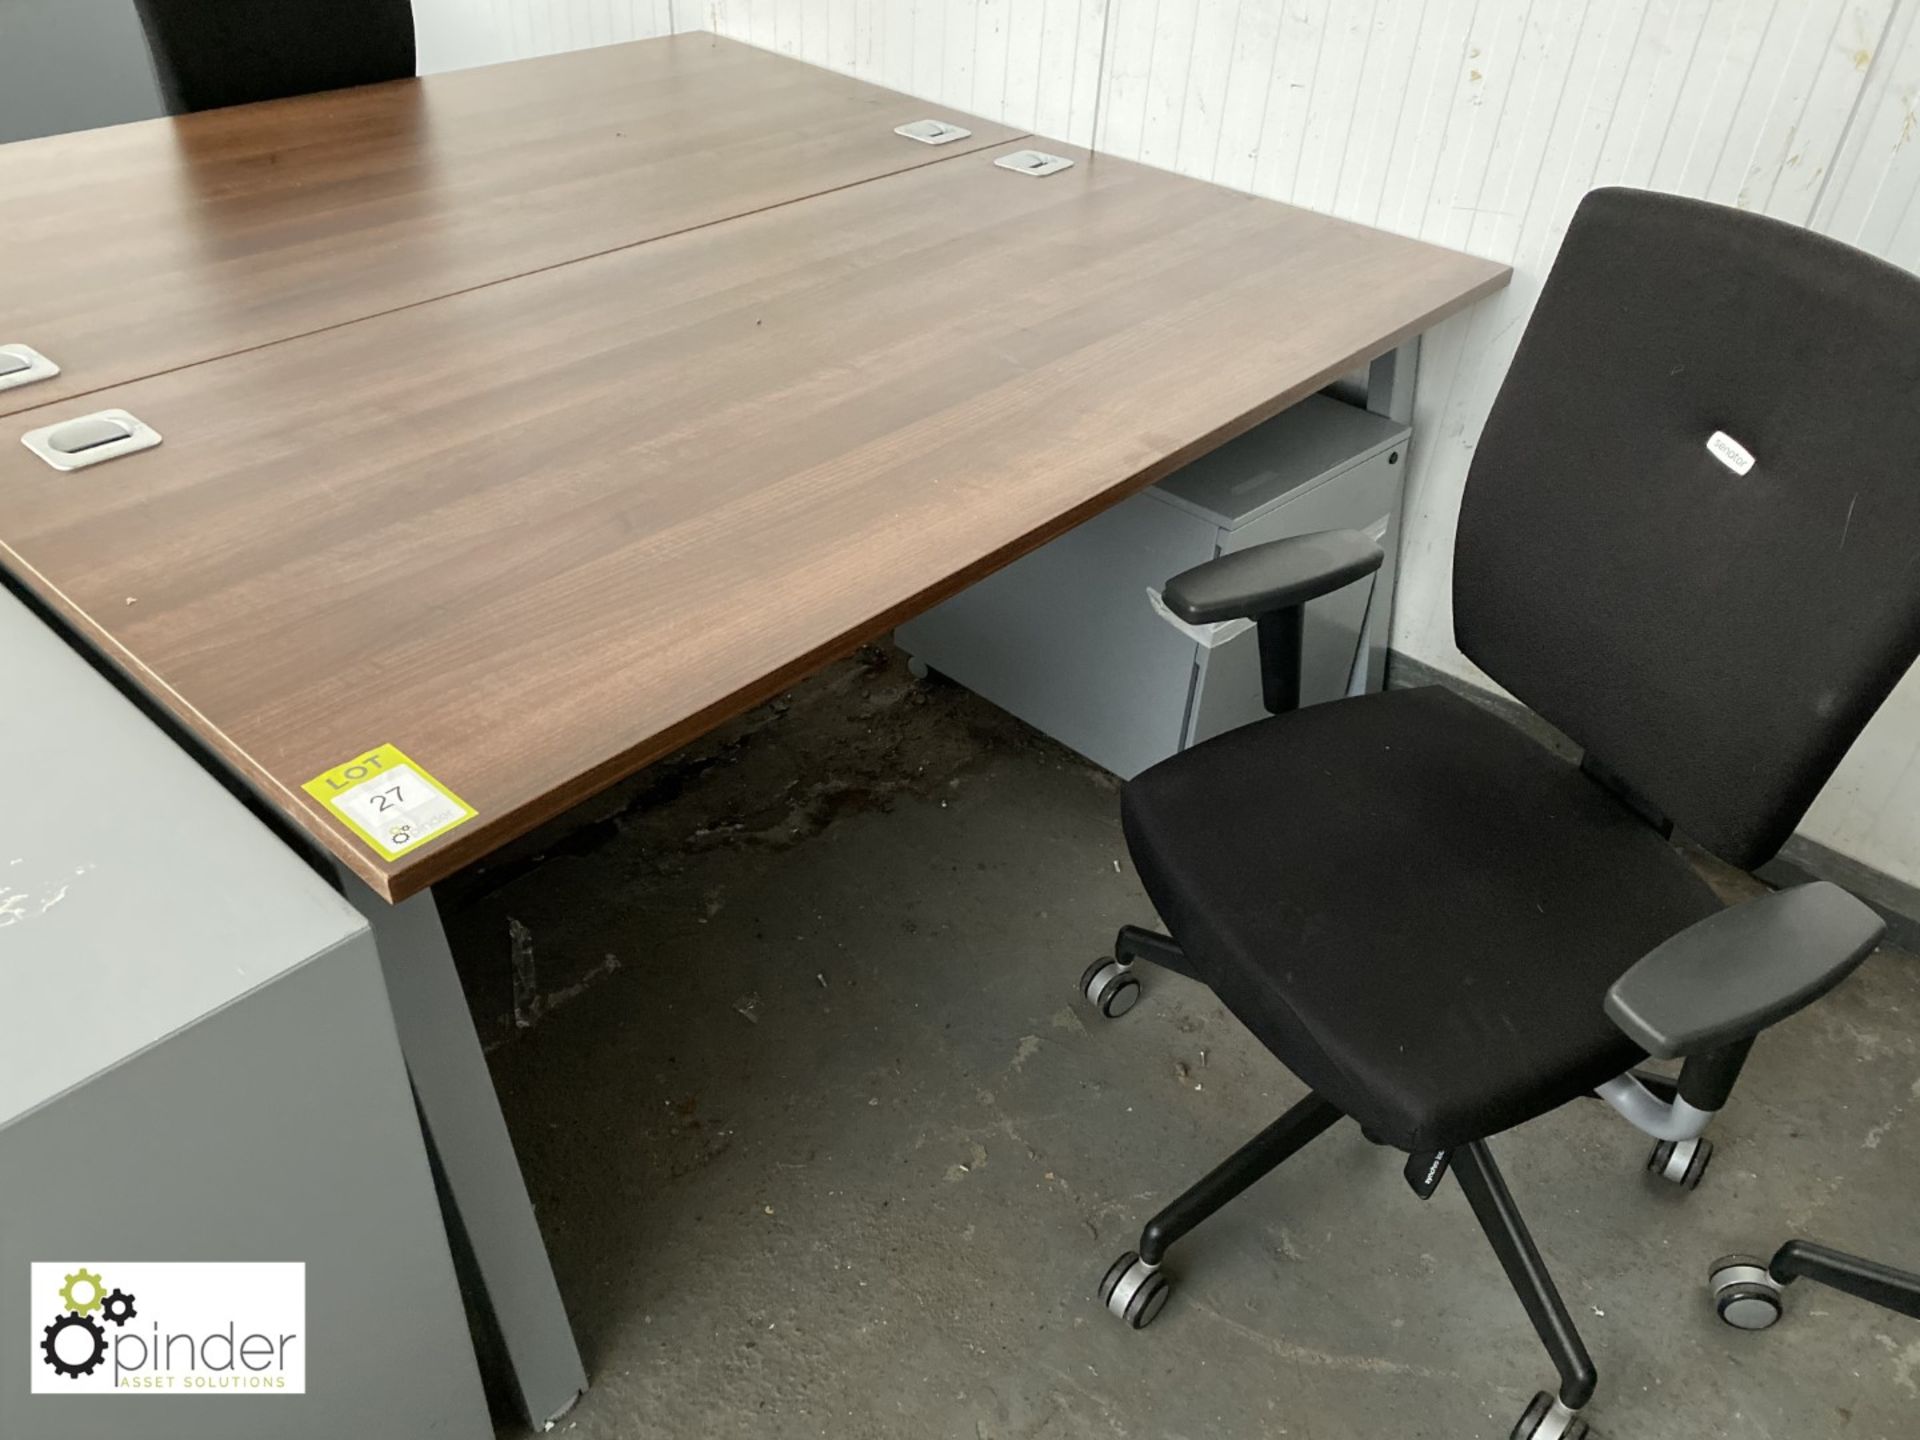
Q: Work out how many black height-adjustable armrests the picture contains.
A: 2